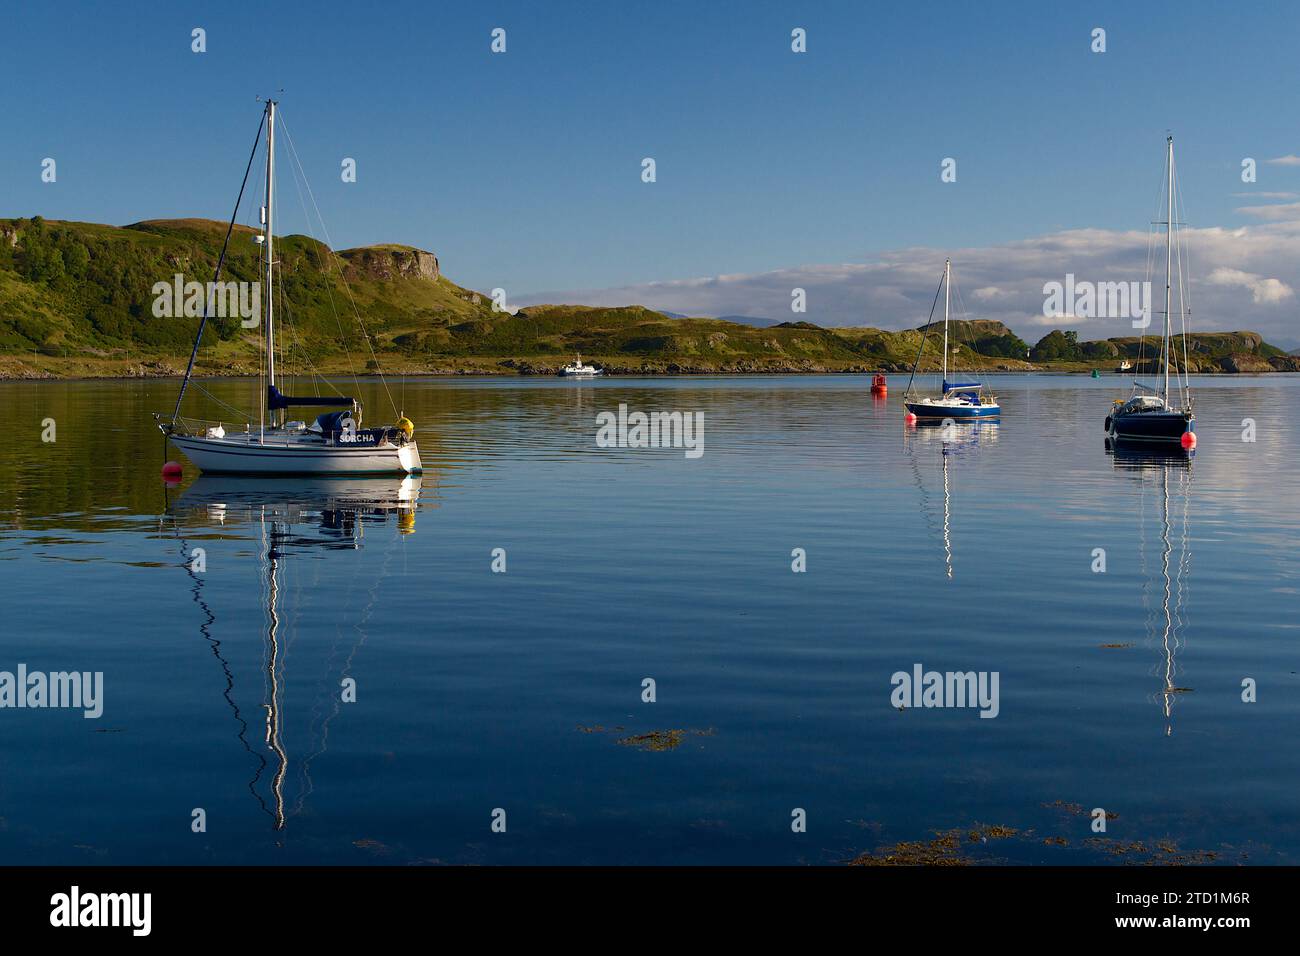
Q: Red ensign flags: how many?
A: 0